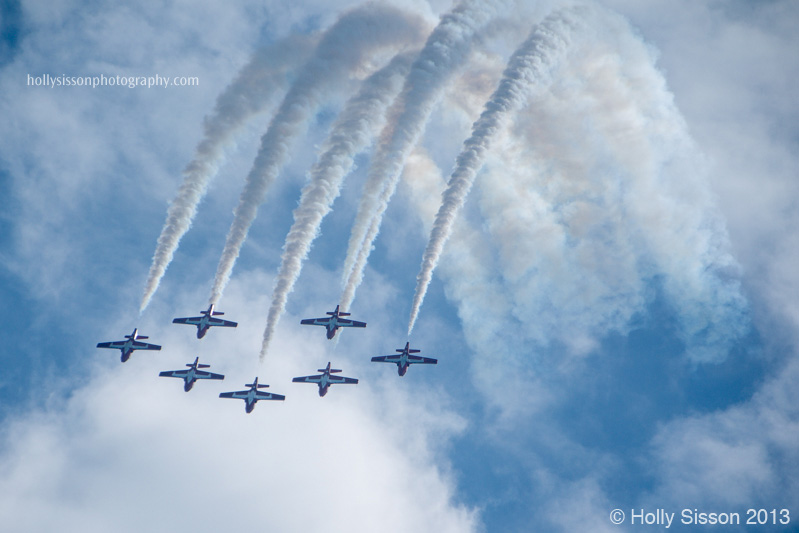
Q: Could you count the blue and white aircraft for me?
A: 7